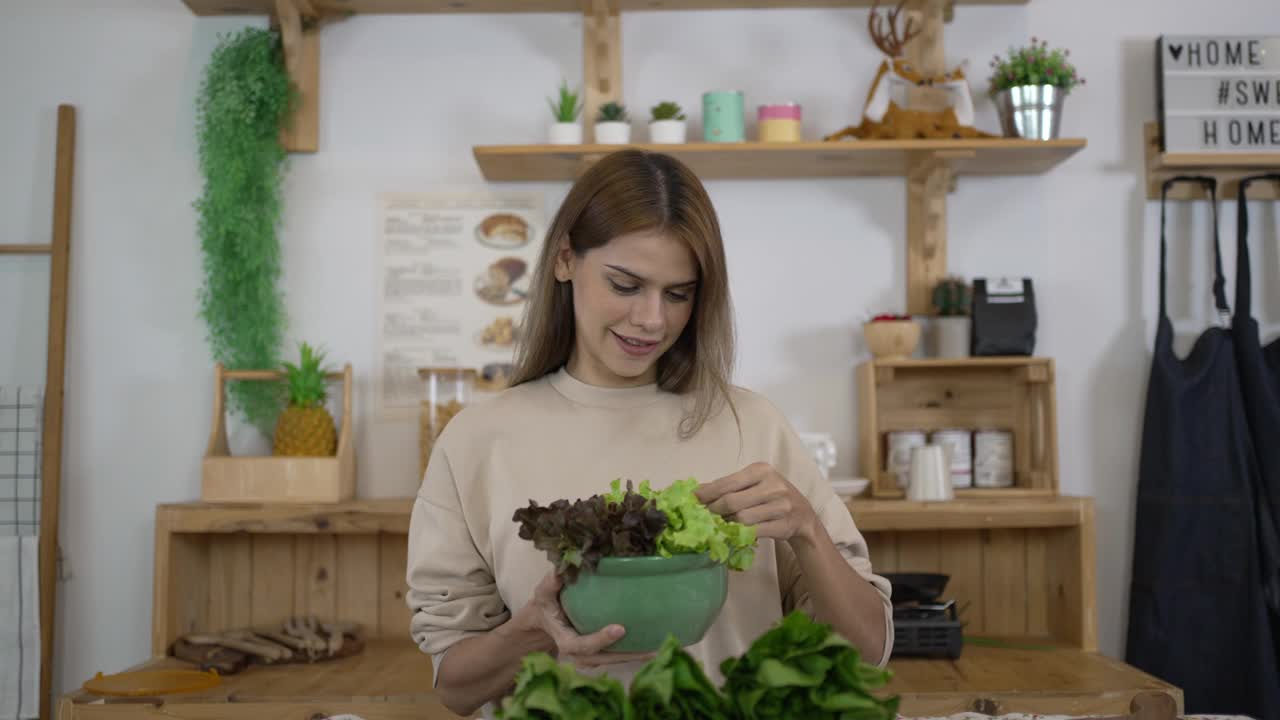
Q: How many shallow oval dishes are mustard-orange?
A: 1